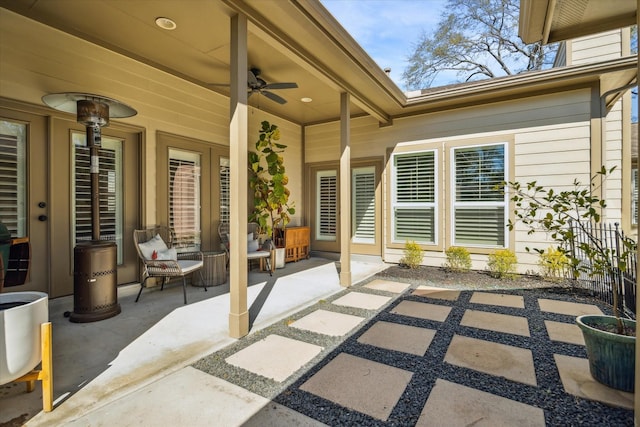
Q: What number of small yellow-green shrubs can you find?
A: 4